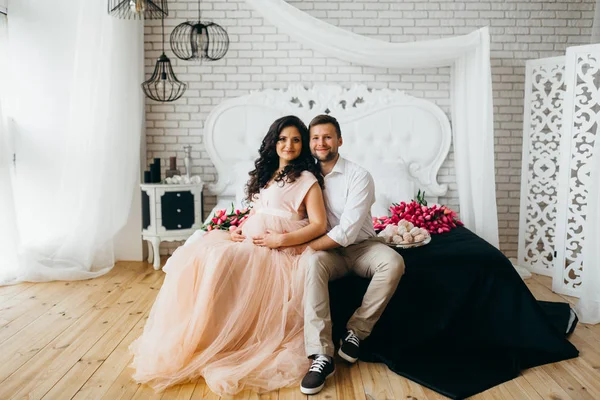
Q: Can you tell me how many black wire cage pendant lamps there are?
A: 3